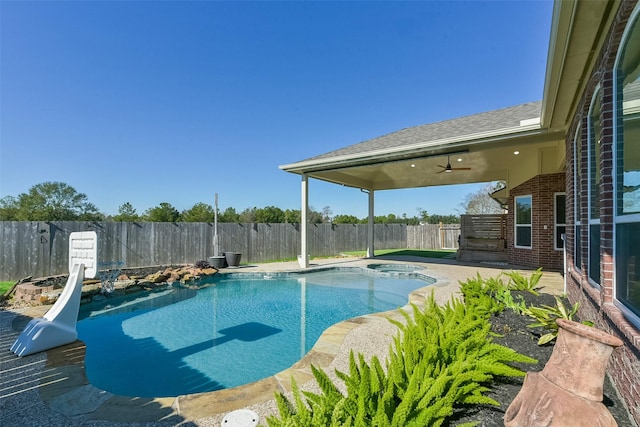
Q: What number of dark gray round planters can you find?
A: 2